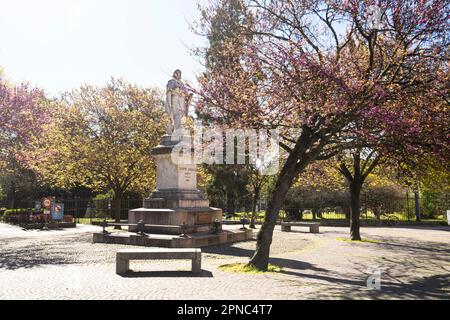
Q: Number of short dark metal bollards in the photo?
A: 5